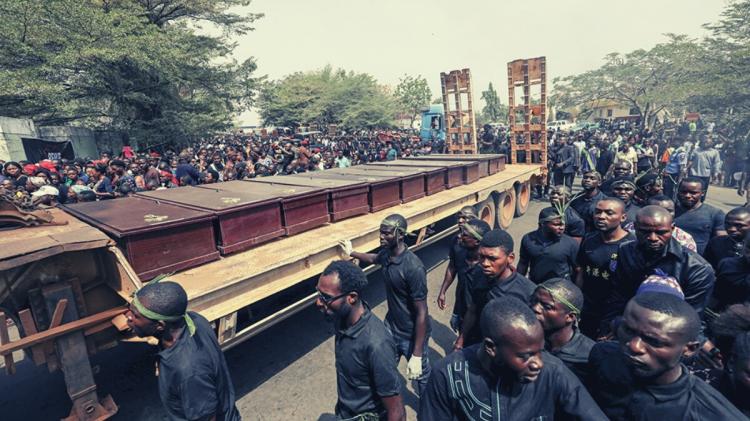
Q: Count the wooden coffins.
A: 12